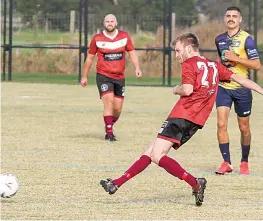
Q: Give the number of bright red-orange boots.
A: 2